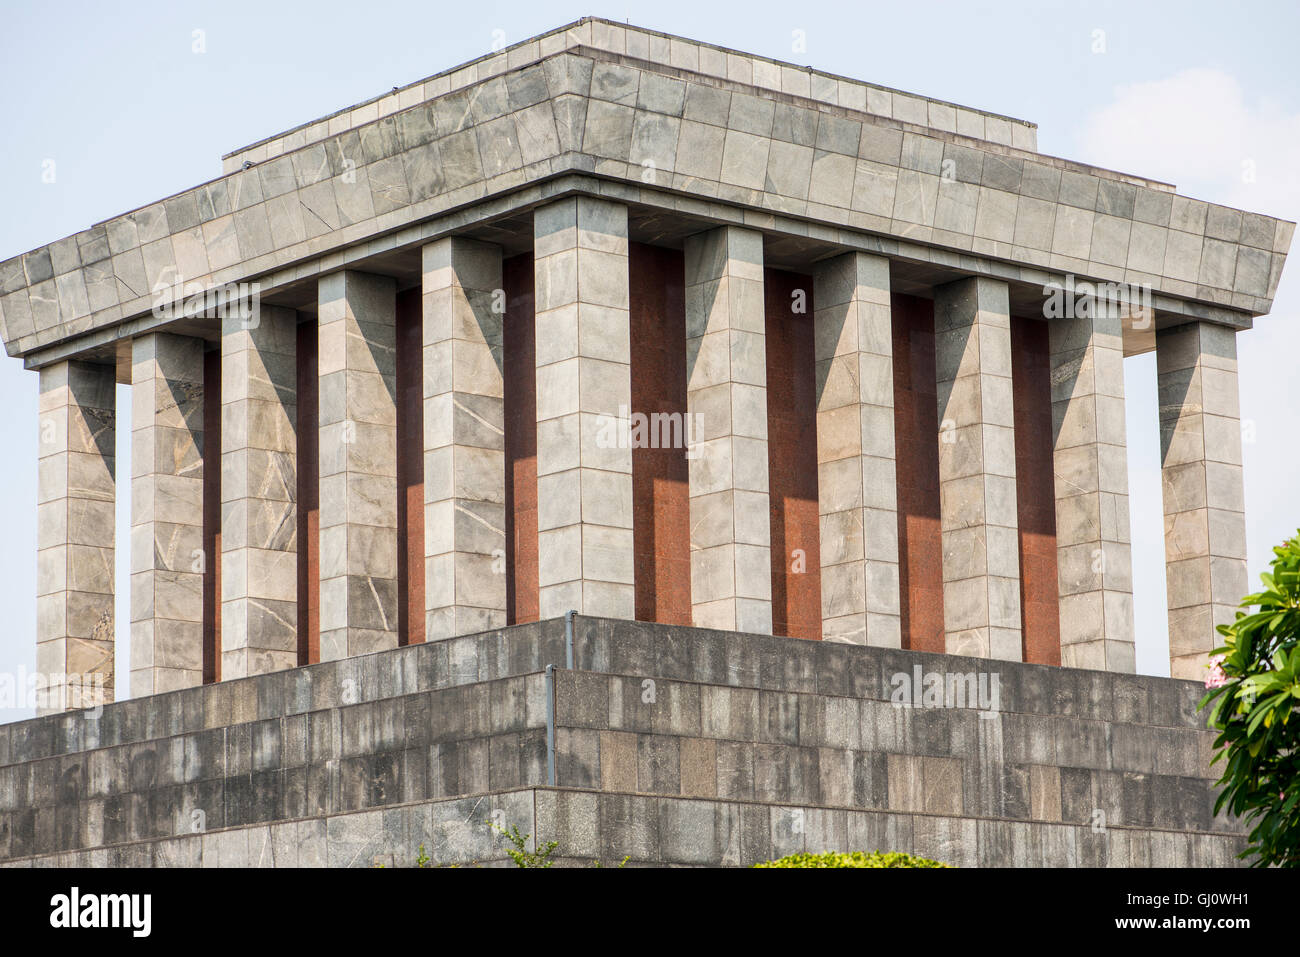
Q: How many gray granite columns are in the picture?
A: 11